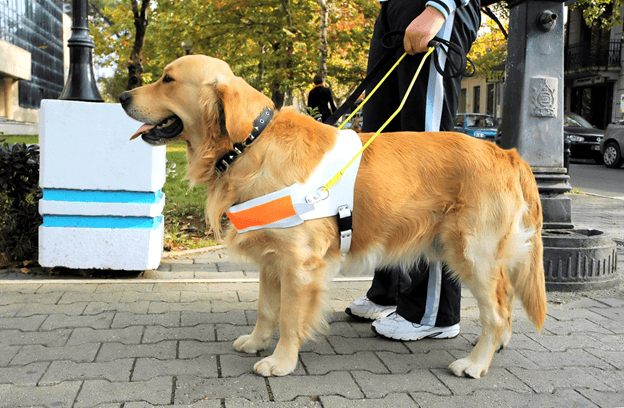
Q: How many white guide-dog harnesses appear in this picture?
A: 1